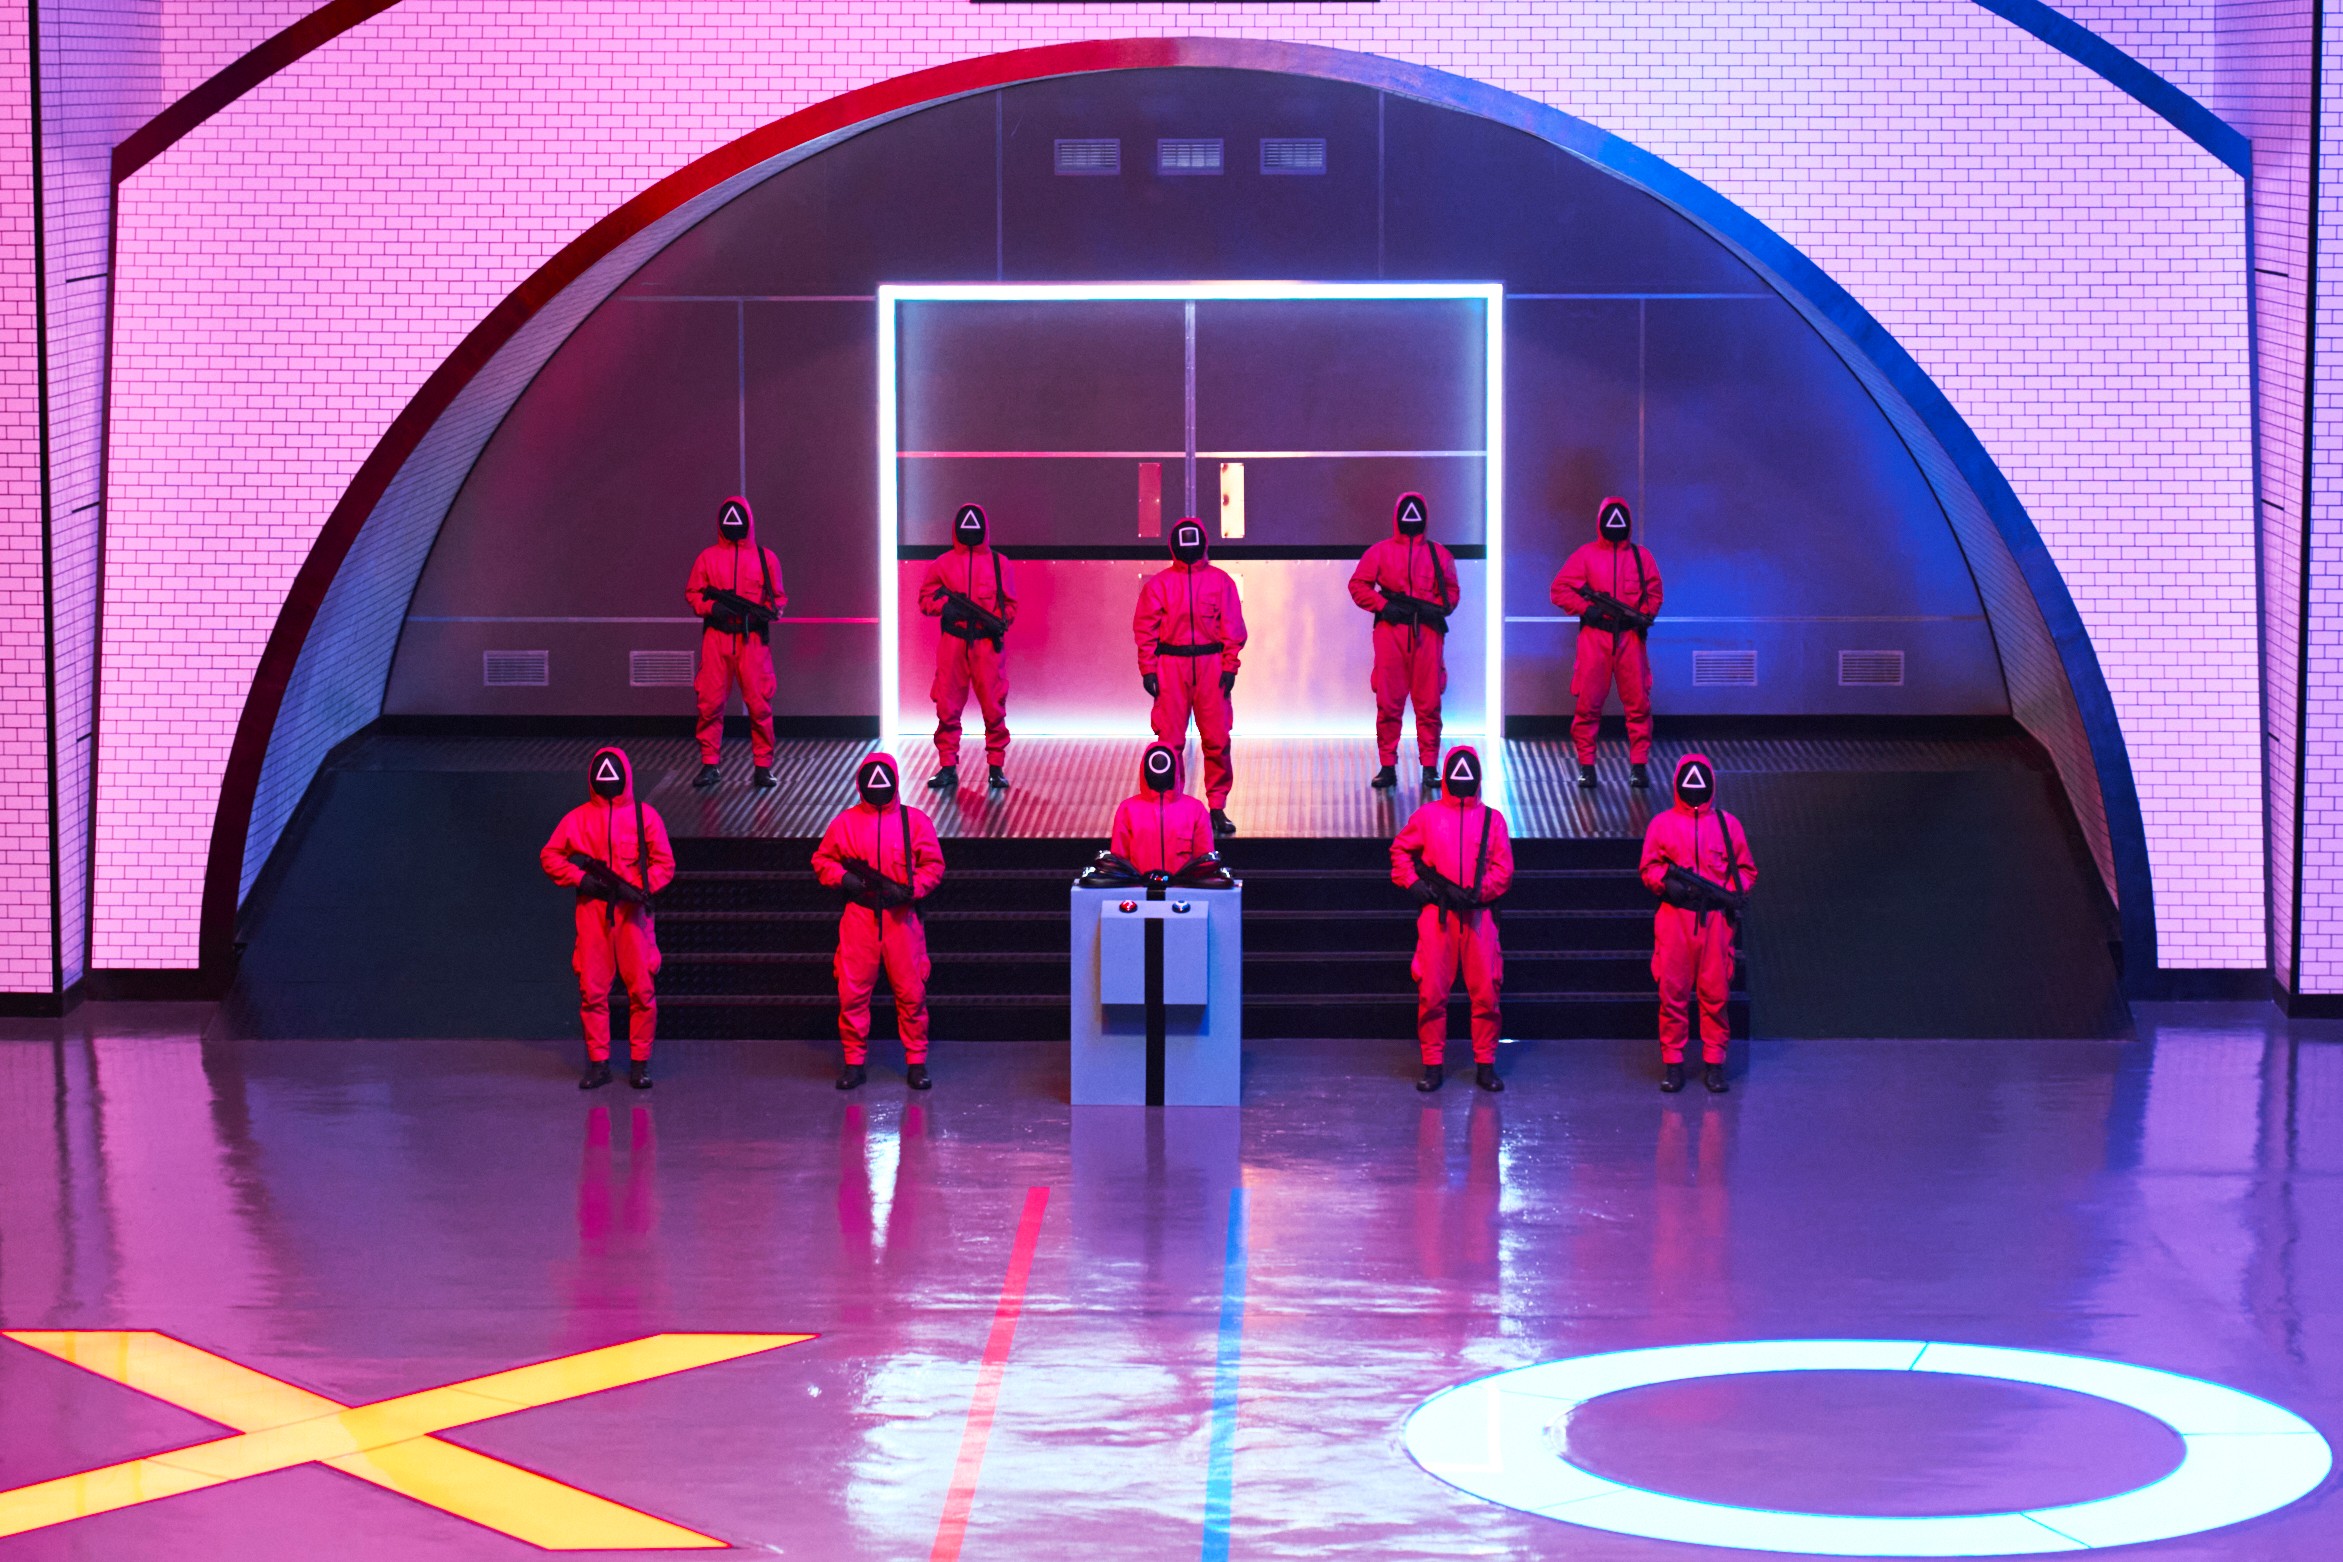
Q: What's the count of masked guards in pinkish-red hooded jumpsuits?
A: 10